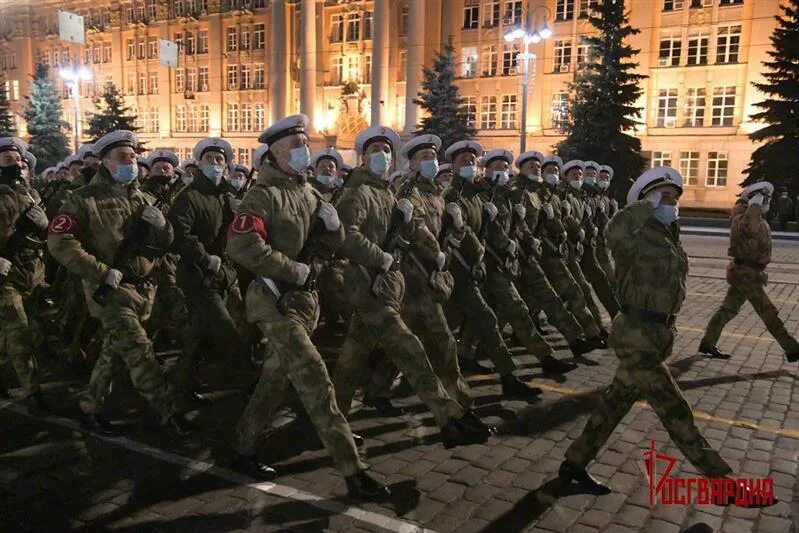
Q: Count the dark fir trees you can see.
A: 6